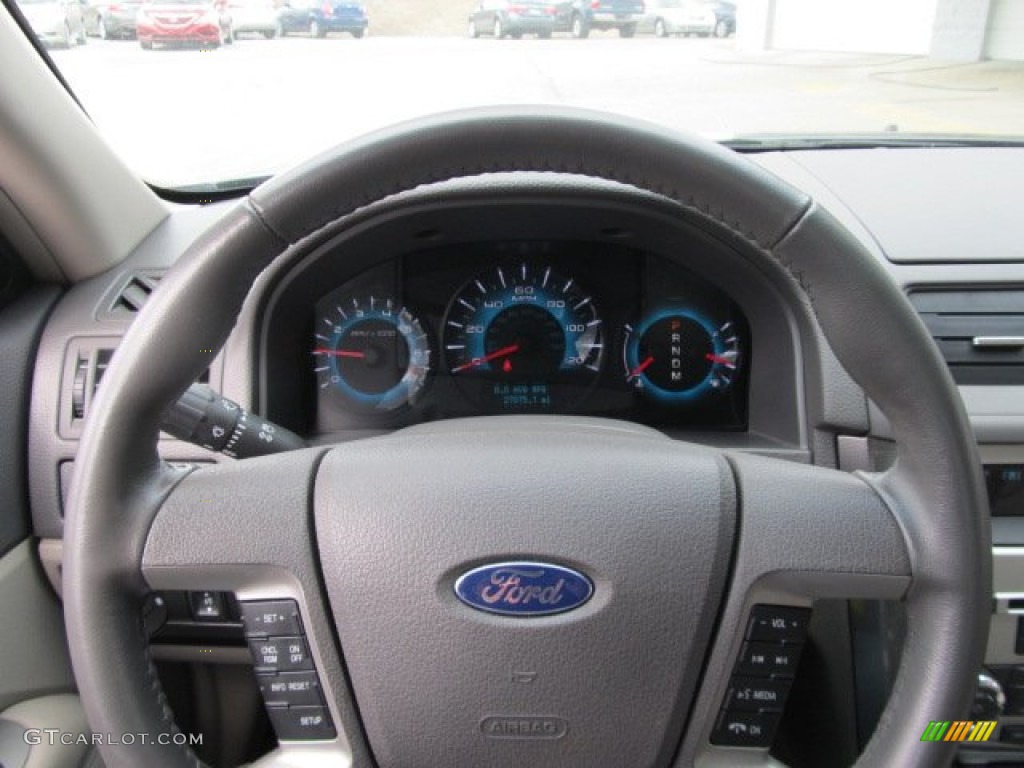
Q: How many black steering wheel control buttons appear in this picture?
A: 8